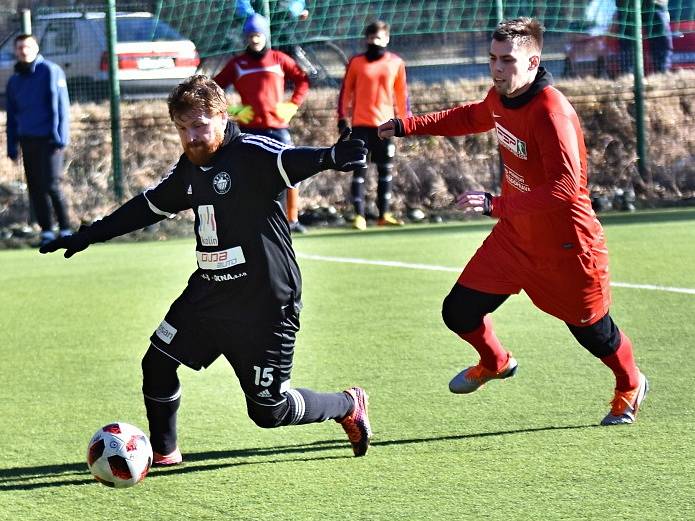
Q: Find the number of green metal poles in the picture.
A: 5